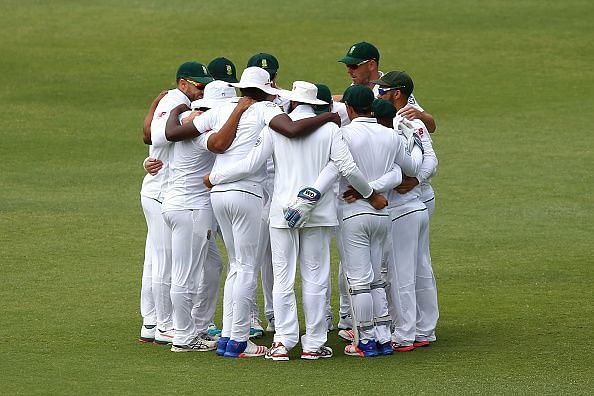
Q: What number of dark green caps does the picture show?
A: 8